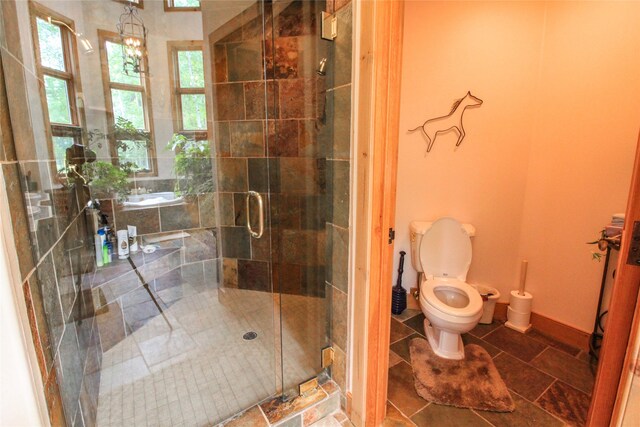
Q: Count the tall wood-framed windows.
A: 3